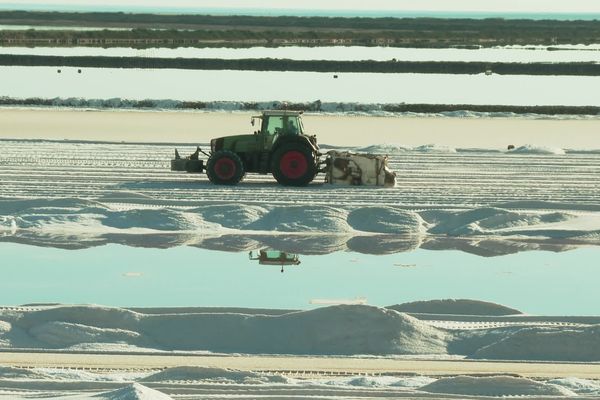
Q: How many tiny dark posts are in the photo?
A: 3